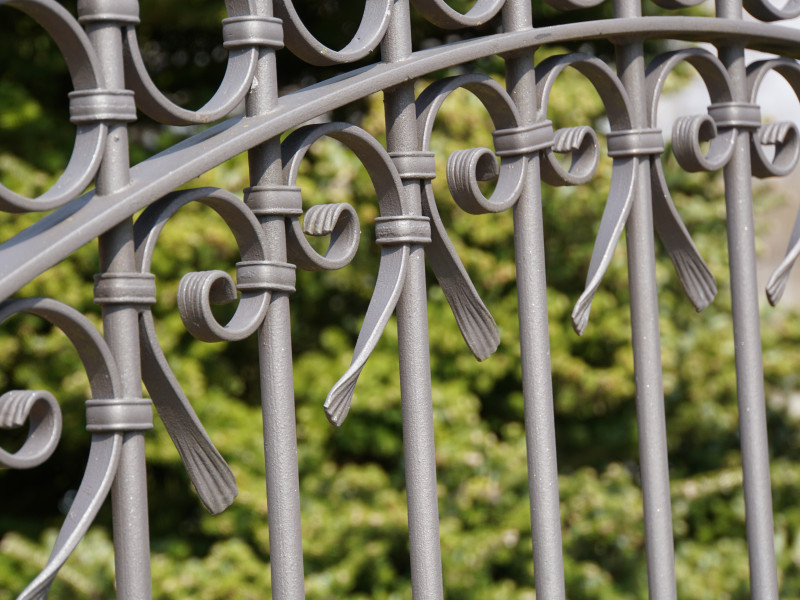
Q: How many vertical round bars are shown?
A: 6